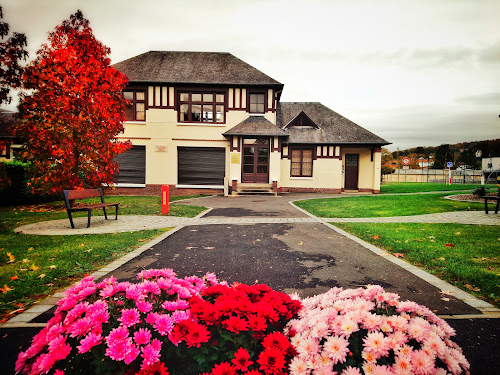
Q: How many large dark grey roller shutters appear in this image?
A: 2